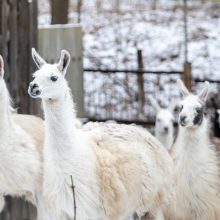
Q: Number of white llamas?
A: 4